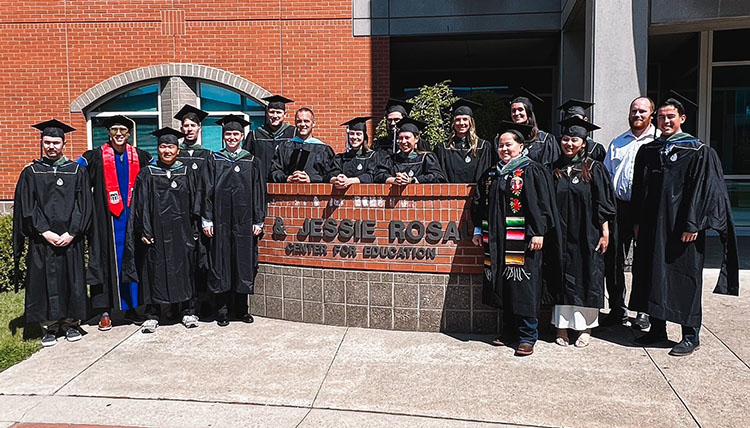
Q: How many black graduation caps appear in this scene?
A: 15